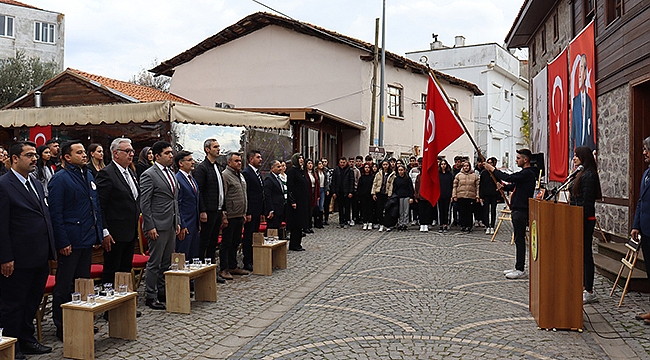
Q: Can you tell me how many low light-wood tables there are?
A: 4